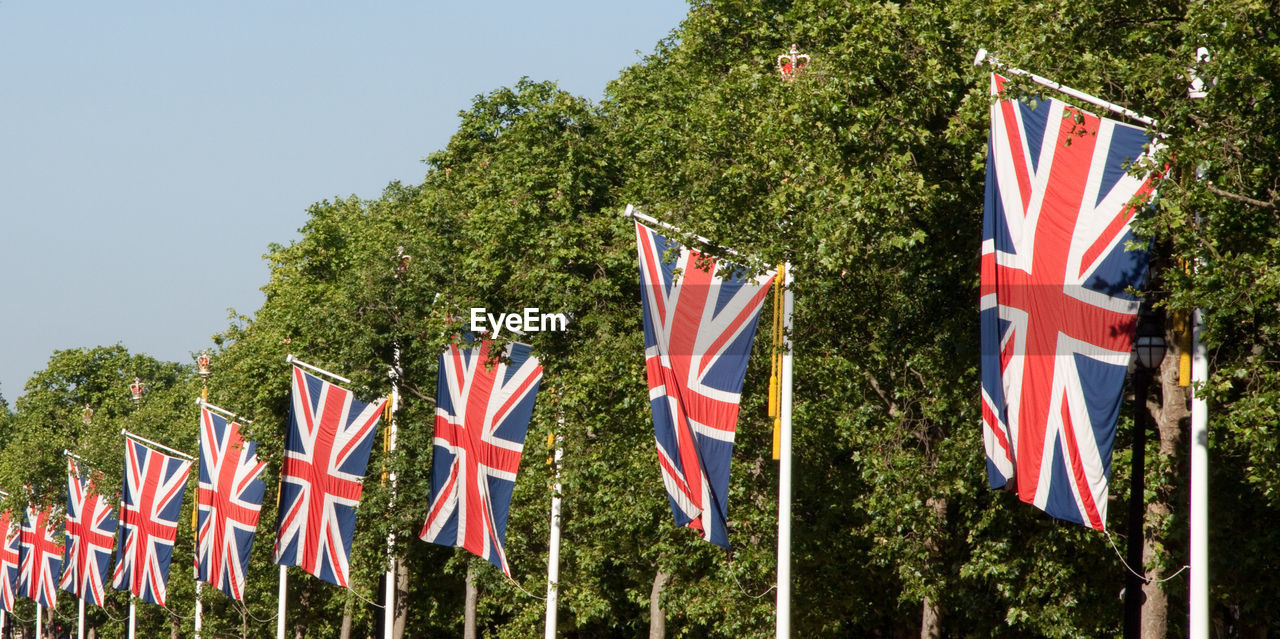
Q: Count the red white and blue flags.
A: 9